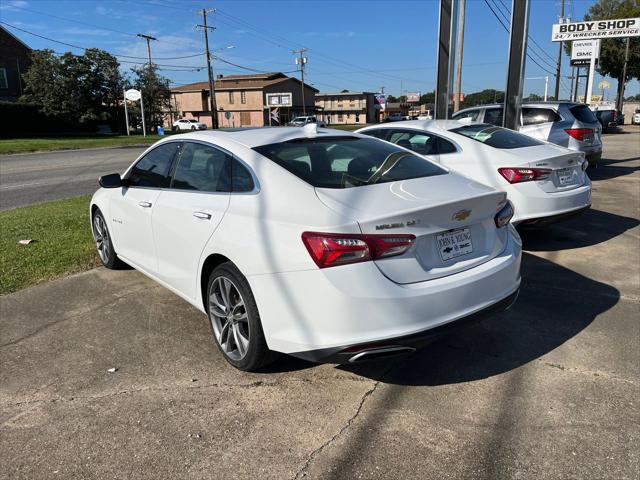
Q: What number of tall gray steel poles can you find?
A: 2